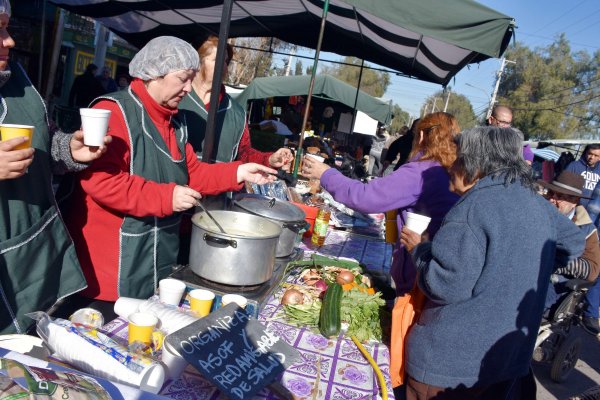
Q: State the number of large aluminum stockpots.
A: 2